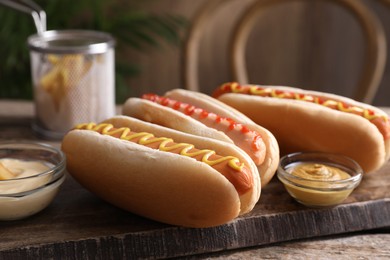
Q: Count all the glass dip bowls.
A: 2